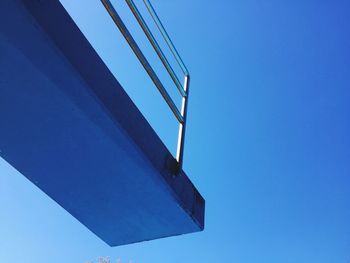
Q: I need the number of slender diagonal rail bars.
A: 3